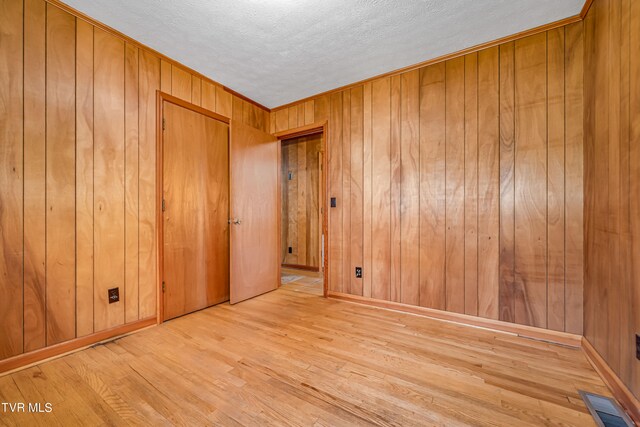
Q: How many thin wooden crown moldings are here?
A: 3